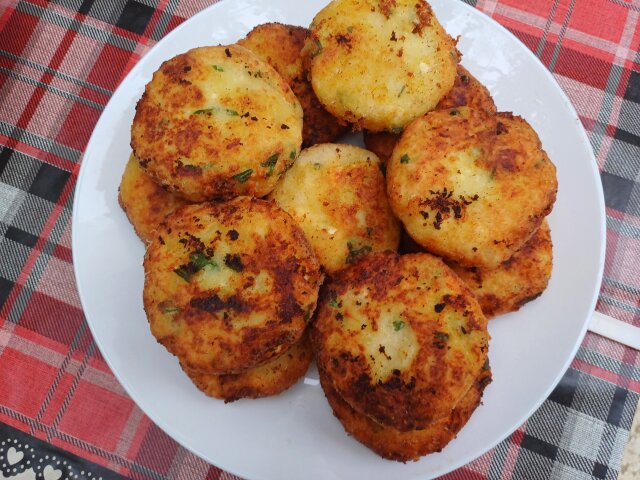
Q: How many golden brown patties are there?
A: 12